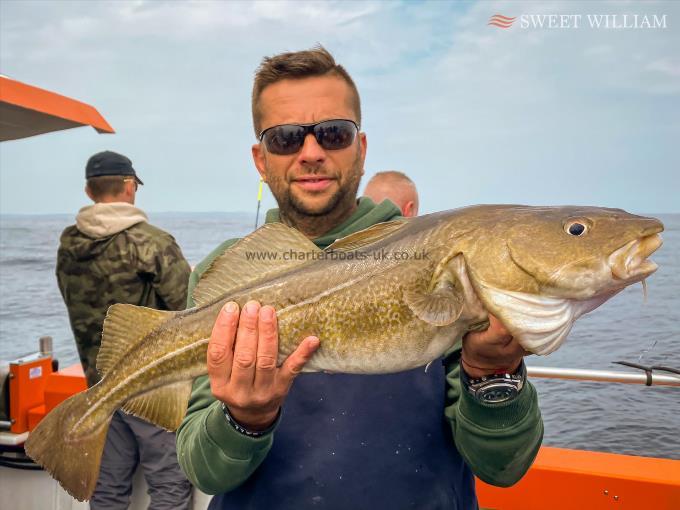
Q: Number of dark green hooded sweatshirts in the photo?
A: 1